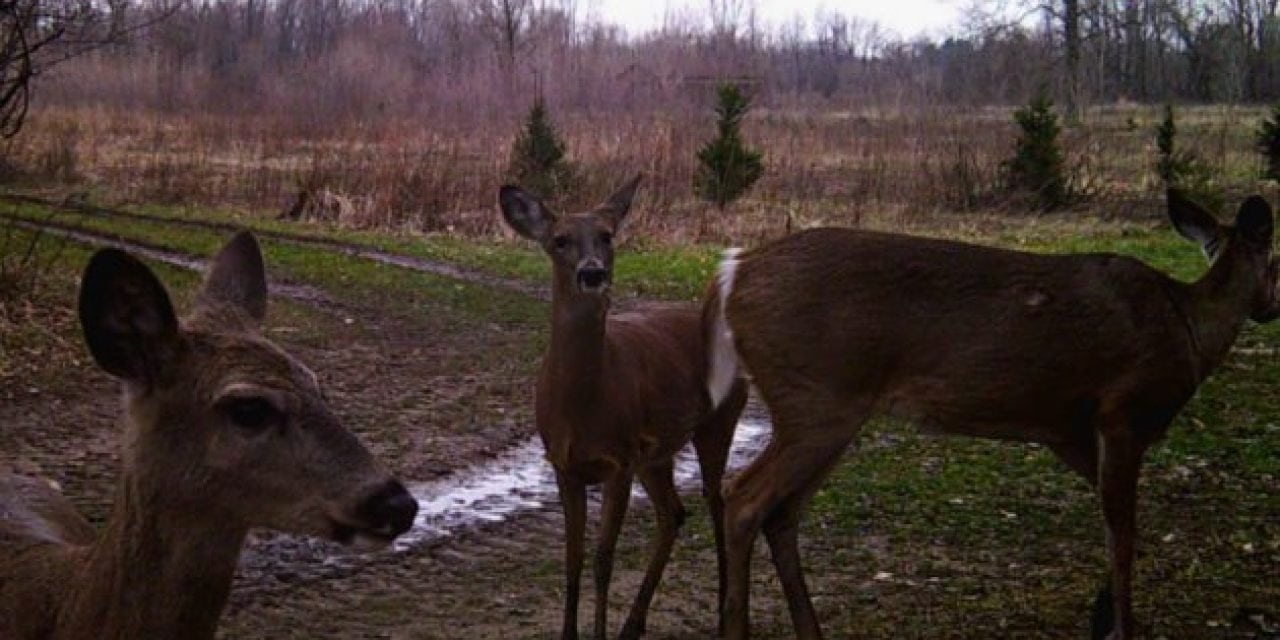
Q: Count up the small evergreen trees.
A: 5